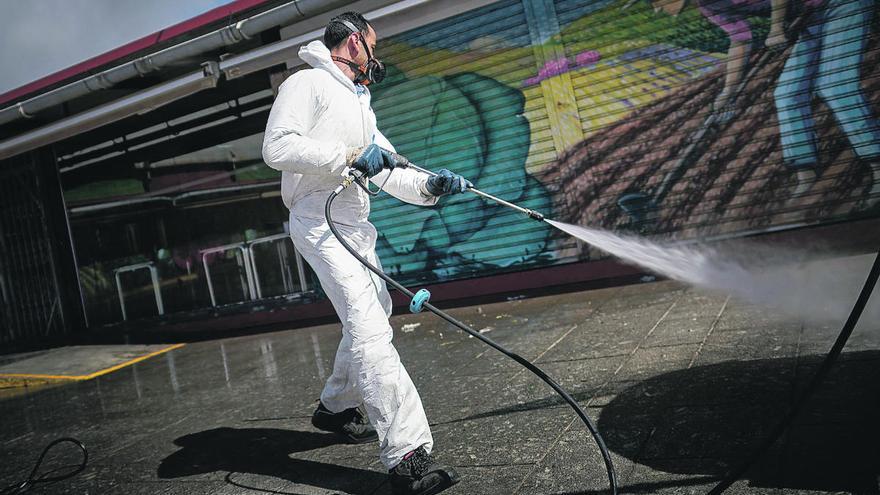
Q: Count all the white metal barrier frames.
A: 3